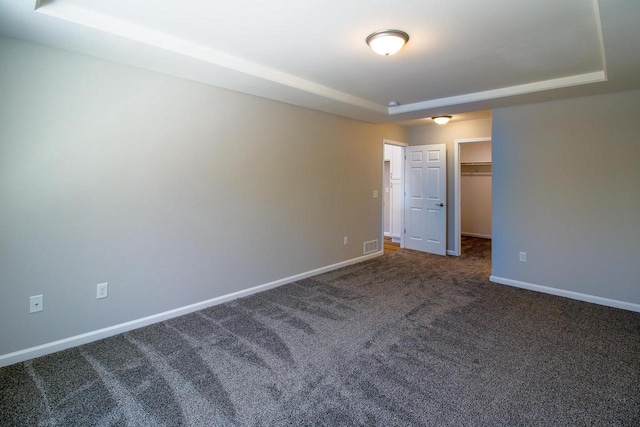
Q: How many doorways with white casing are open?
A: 2